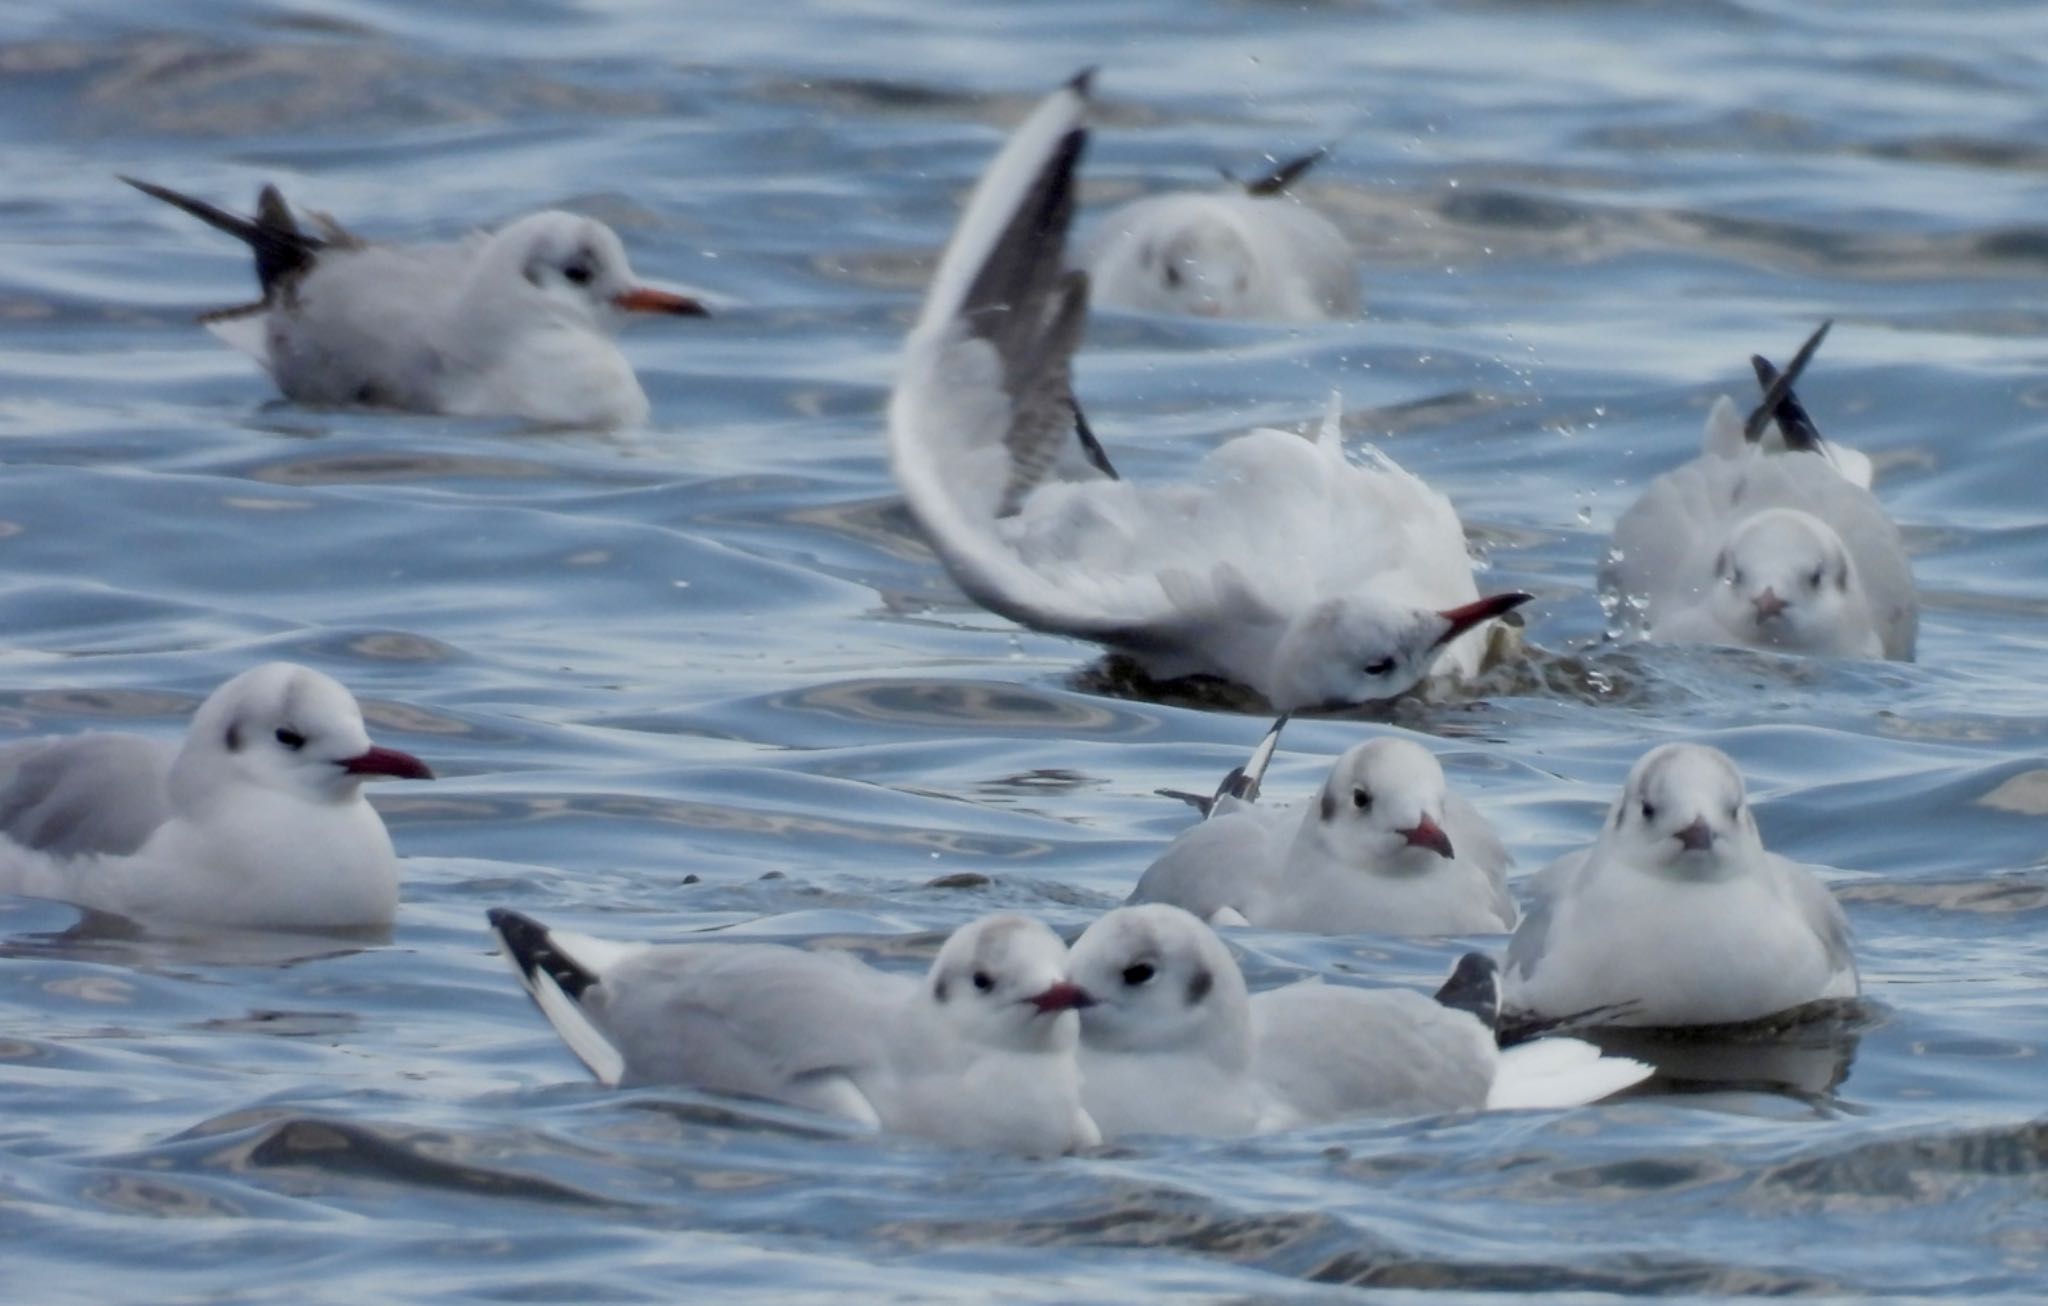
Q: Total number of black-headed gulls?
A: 9